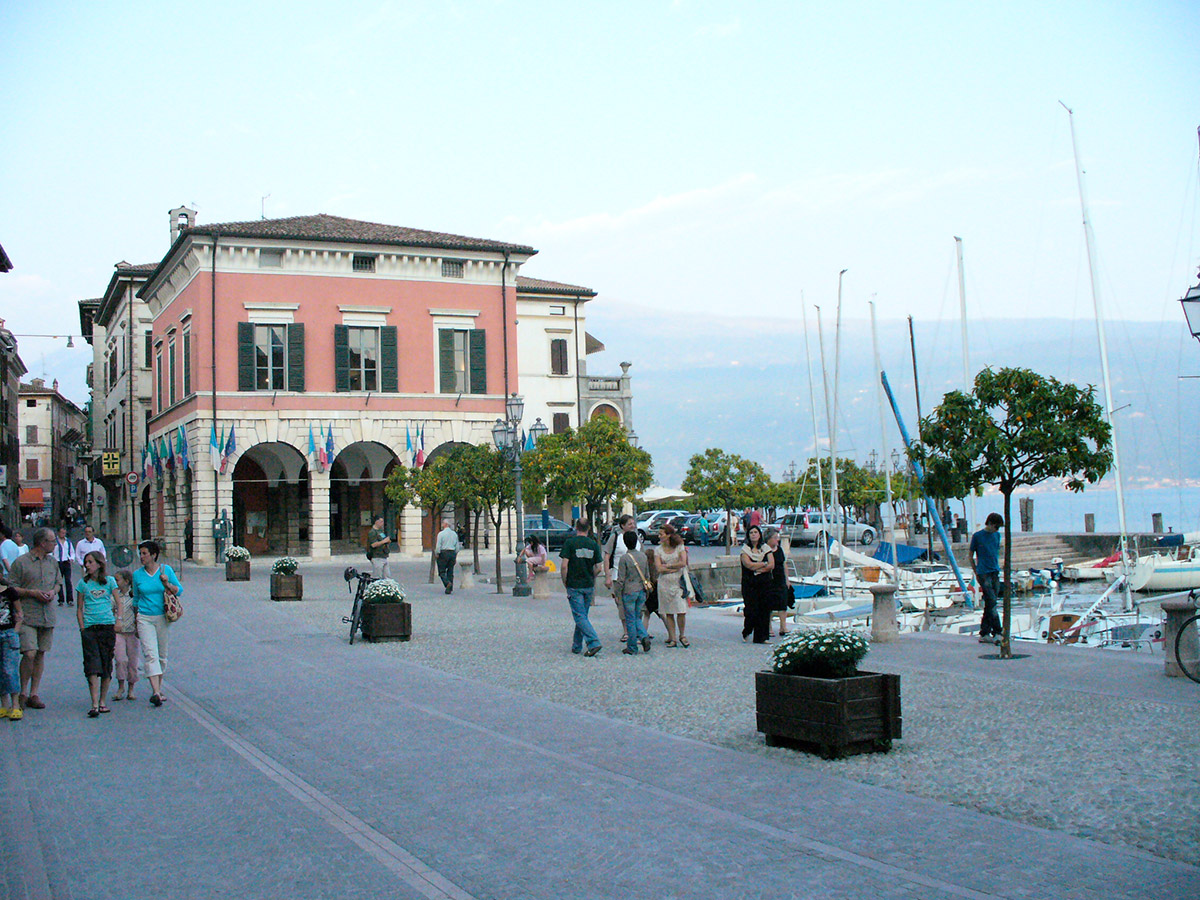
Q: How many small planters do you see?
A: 4